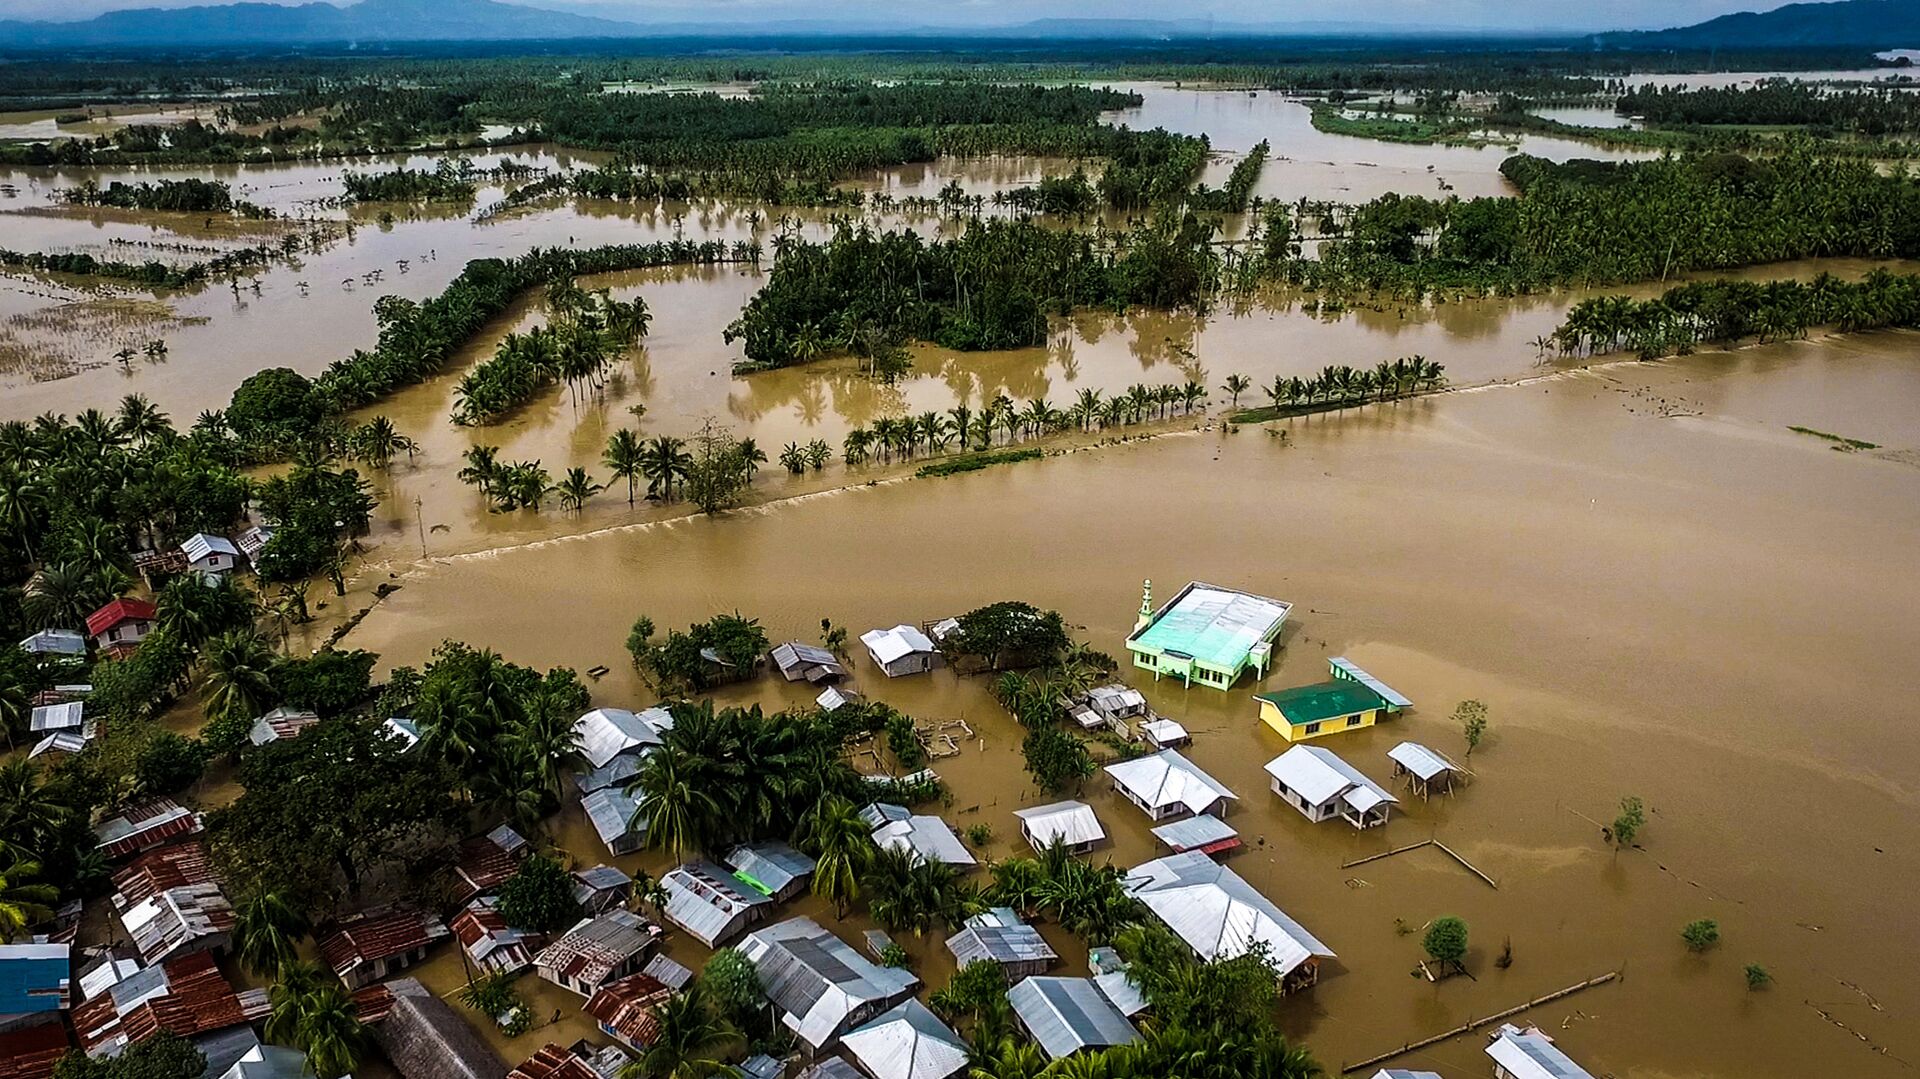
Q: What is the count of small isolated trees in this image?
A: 5